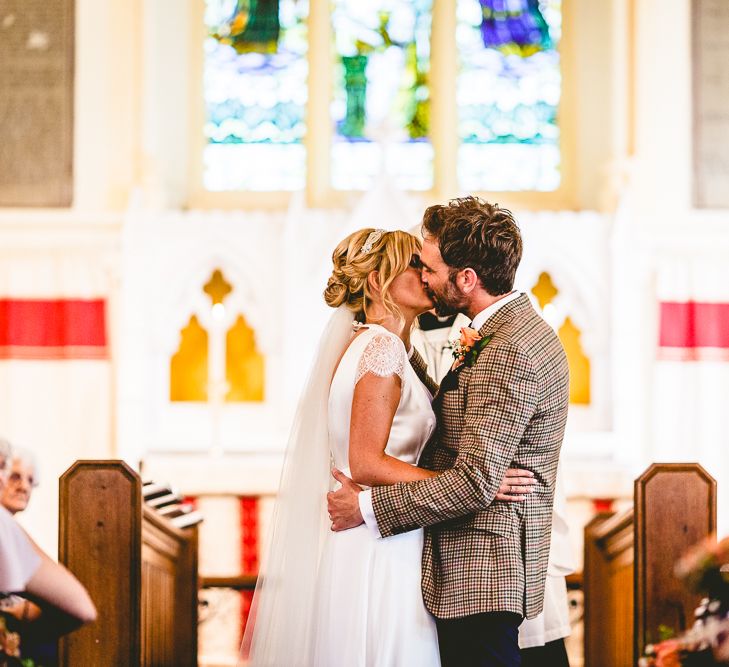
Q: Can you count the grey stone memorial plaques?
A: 2